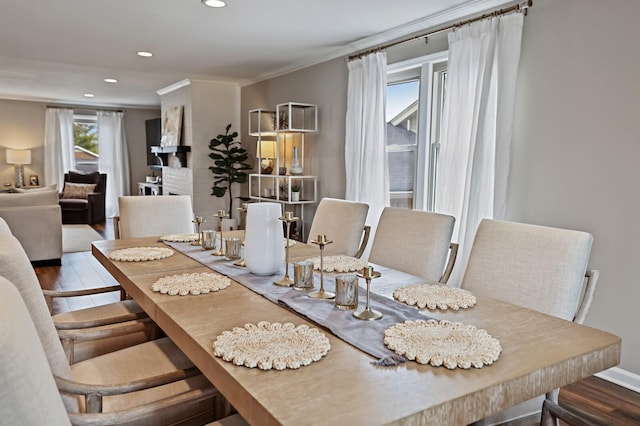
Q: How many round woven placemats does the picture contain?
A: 8